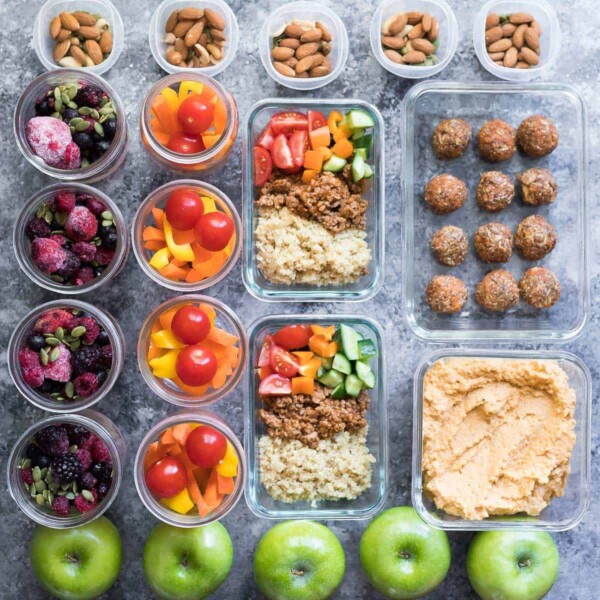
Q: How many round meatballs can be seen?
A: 12